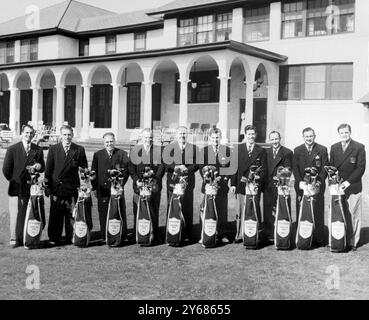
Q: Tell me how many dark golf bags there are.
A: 10